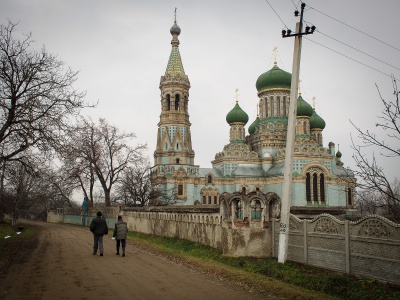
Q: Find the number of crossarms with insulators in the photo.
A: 1